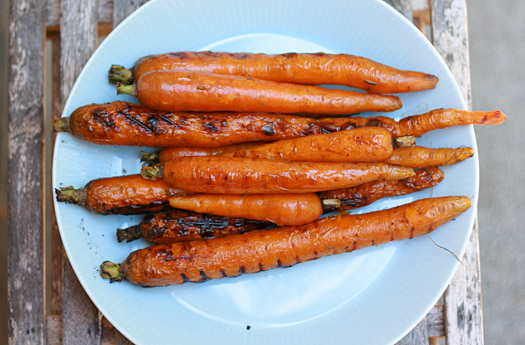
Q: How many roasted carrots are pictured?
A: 10